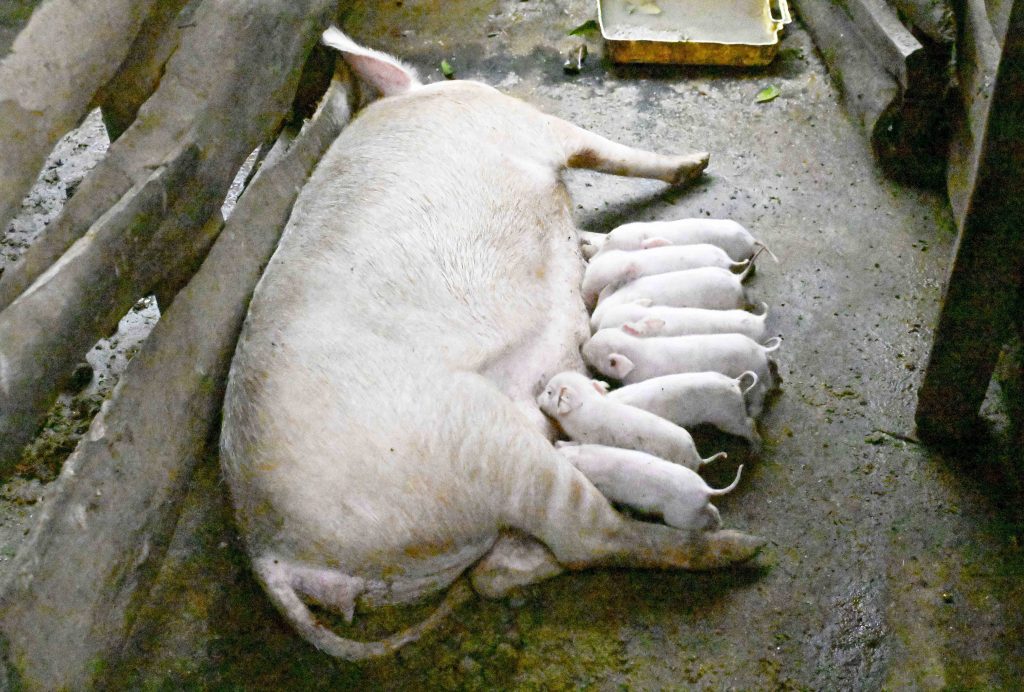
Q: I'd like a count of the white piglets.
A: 8